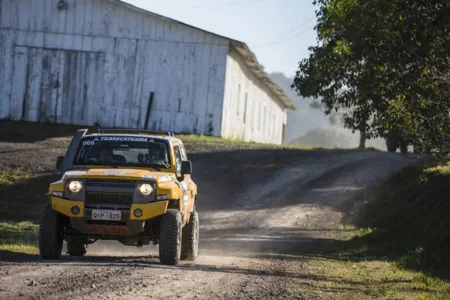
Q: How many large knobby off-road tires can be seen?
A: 4